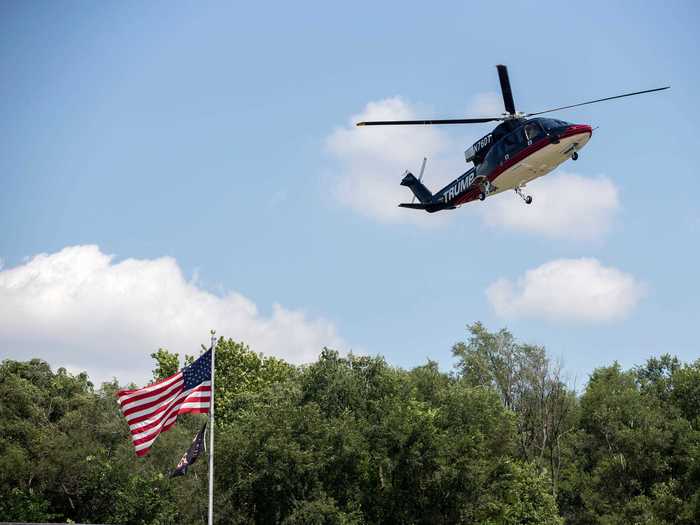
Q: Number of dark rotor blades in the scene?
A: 3